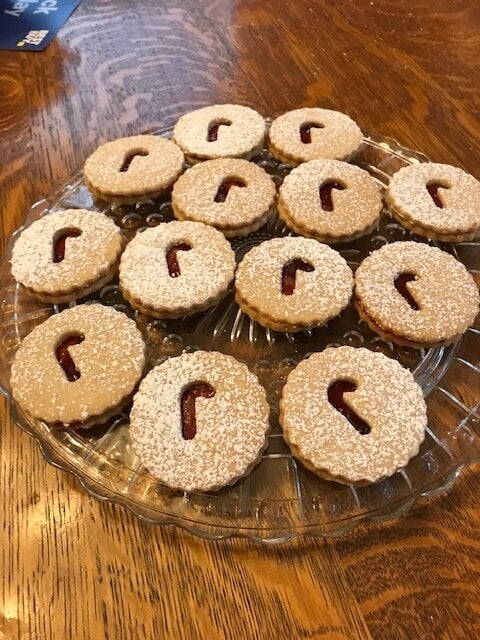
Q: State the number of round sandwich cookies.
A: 13